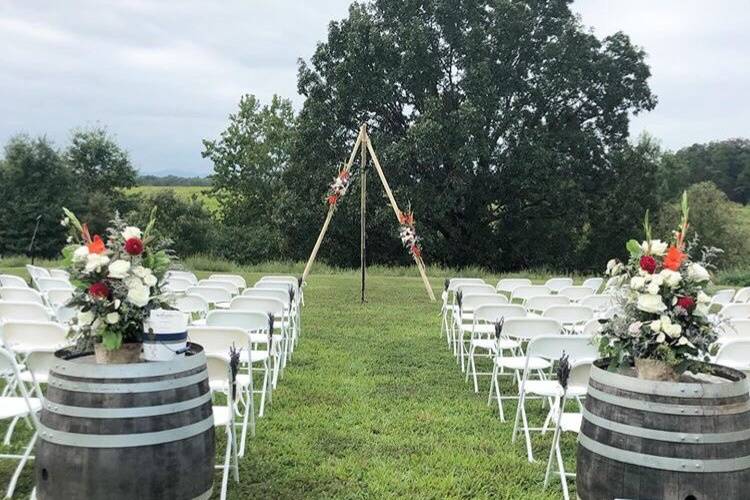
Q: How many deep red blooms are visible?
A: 4